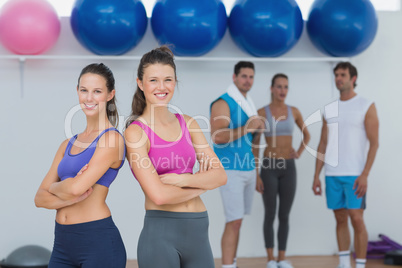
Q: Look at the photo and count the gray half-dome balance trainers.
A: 1